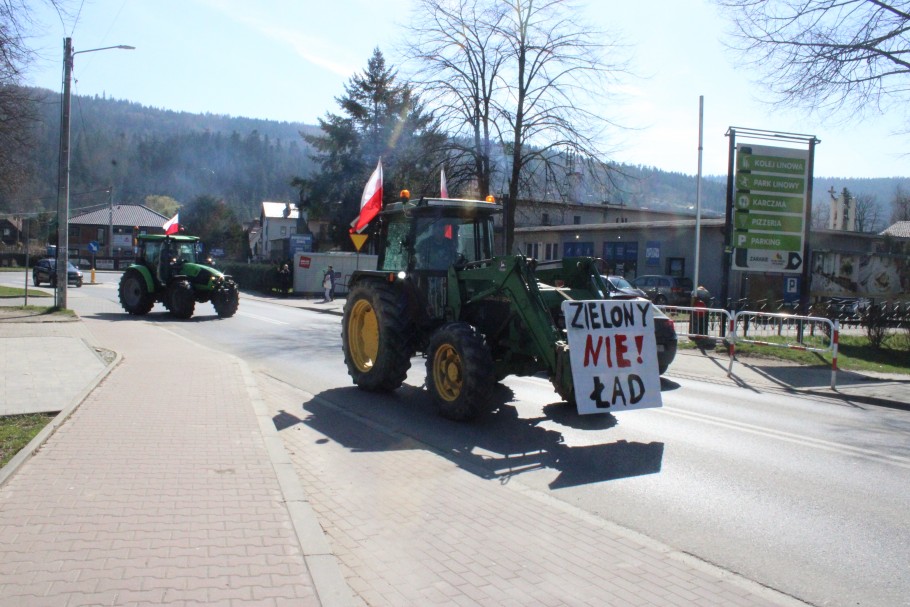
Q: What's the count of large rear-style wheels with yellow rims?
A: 1